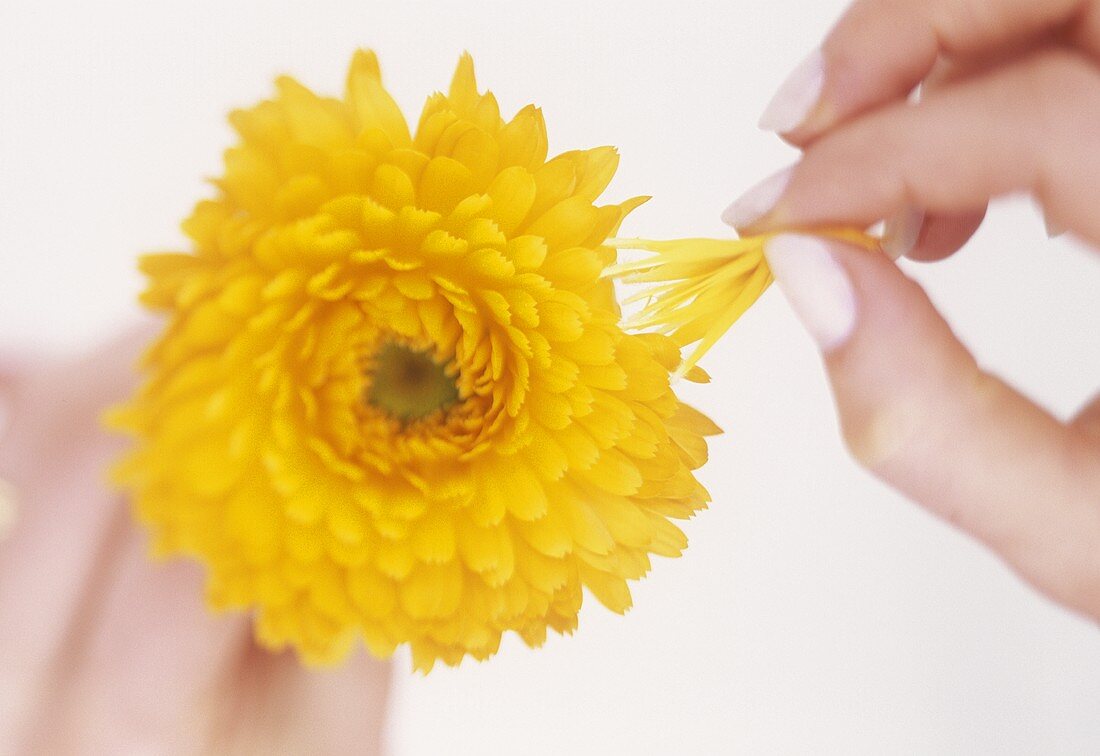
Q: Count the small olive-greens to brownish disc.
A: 1